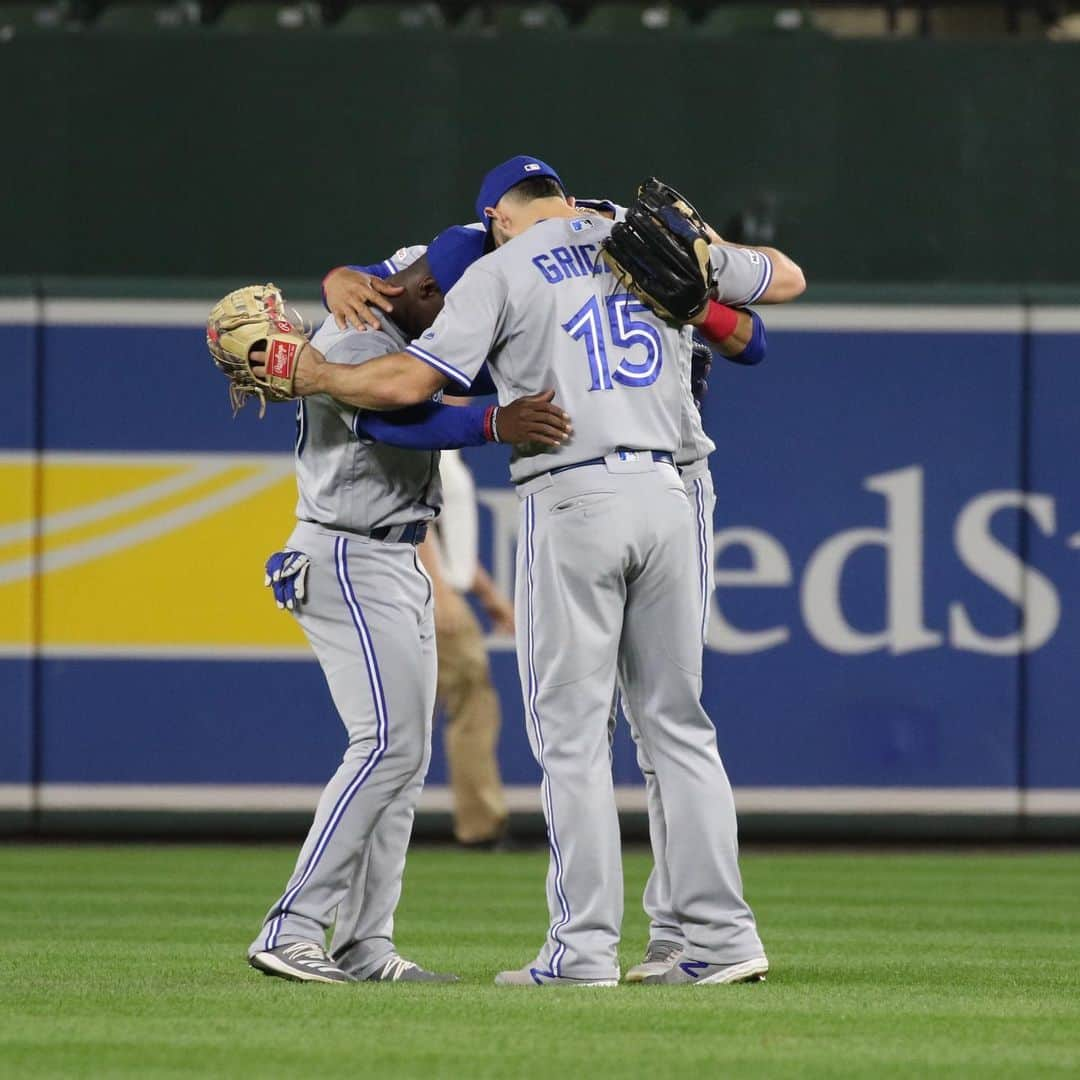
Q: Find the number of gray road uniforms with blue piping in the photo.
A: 3